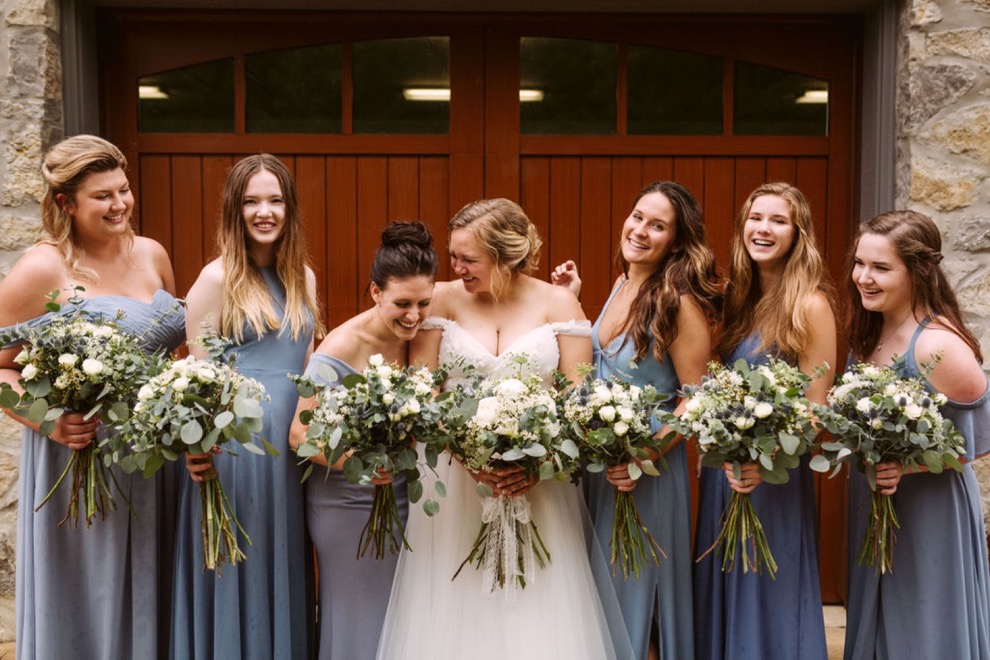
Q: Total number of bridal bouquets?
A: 7